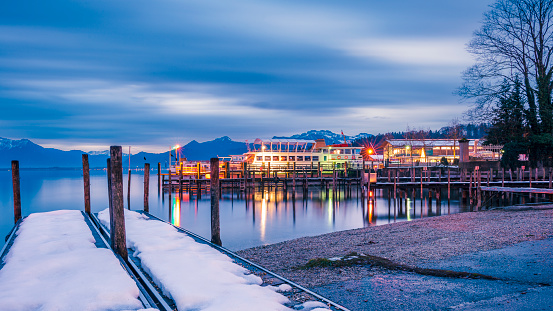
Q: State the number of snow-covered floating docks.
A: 2